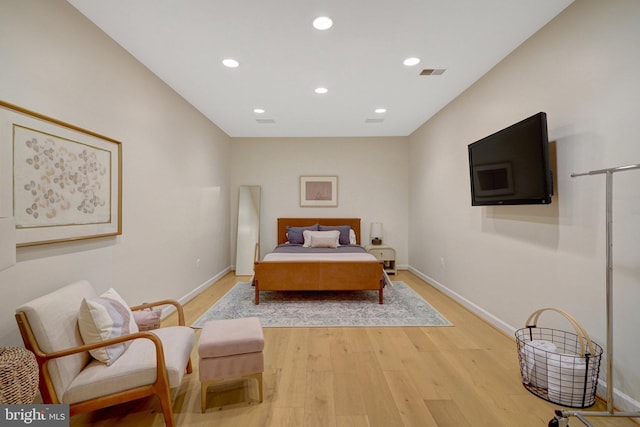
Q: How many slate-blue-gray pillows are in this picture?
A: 2